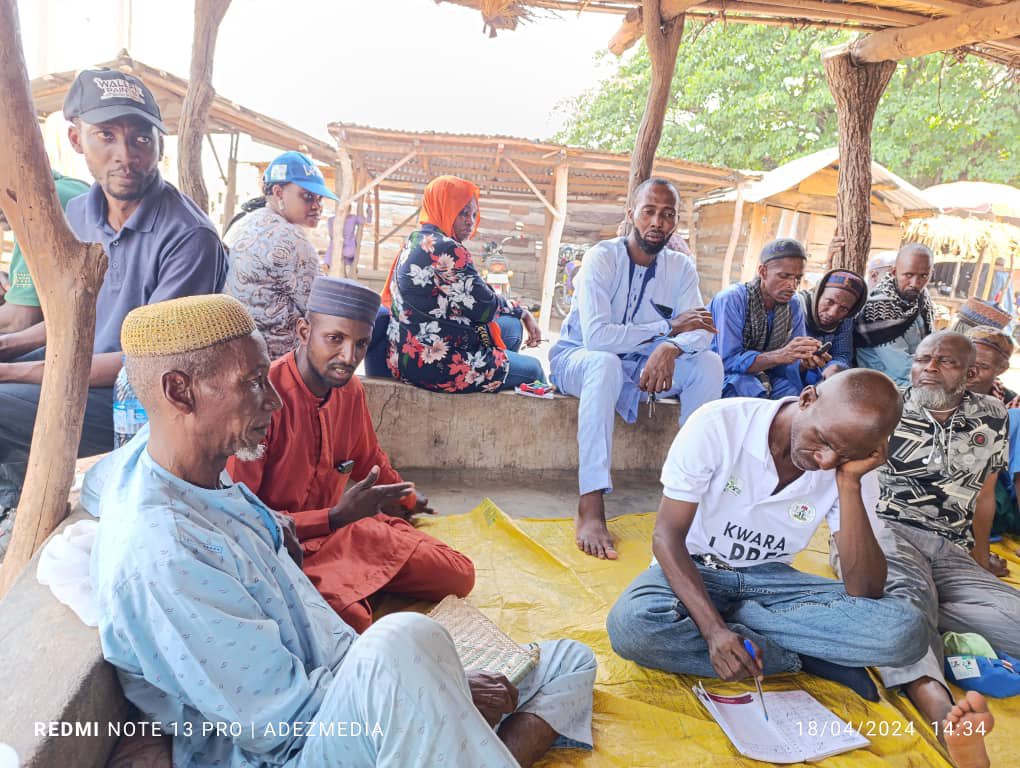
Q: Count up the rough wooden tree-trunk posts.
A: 4